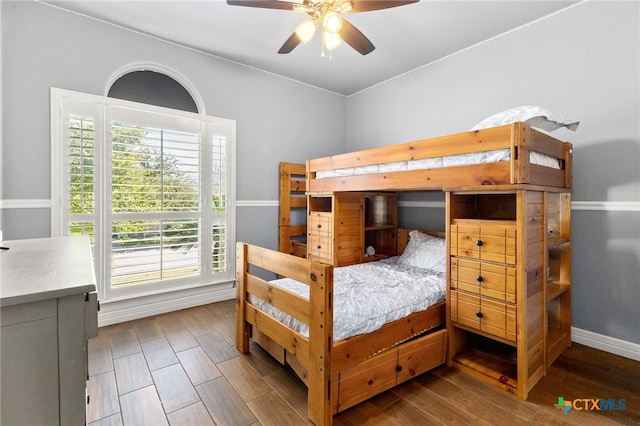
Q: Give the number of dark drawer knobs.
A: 6